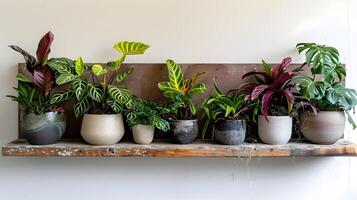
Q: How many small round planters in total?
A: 7